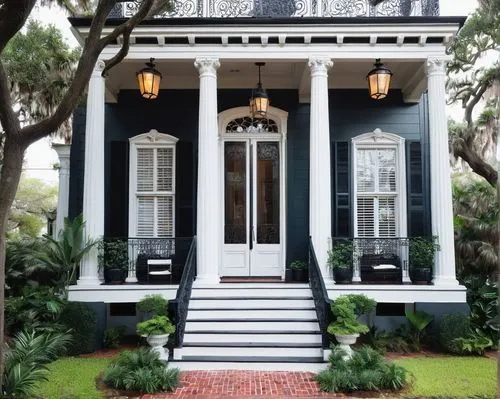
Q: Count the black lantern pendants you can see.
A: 3